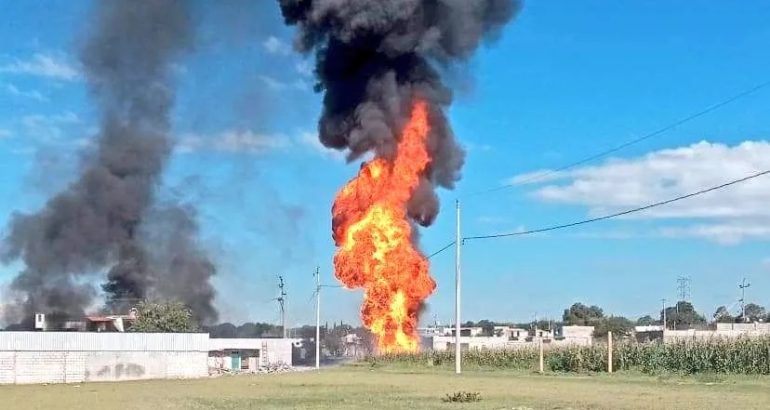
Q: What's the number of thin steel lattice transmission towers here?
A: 1